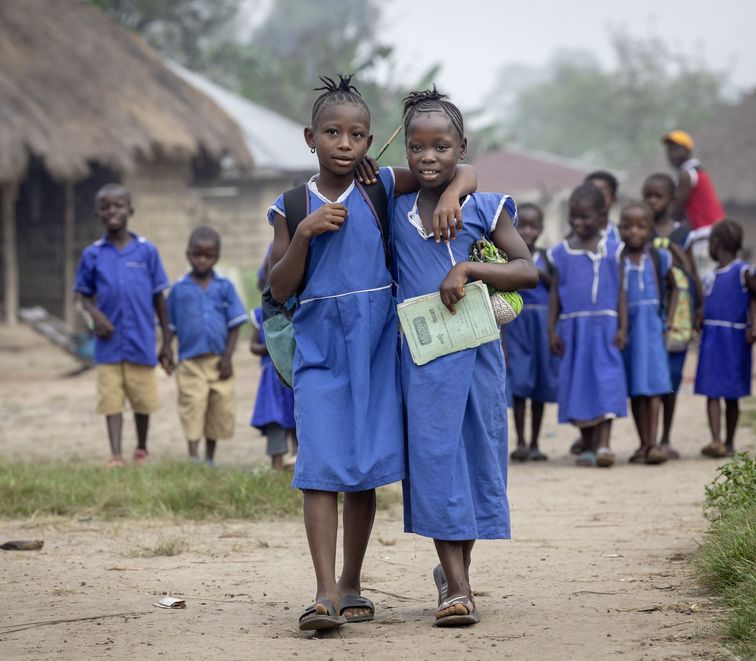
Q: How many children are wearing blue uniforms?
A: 11